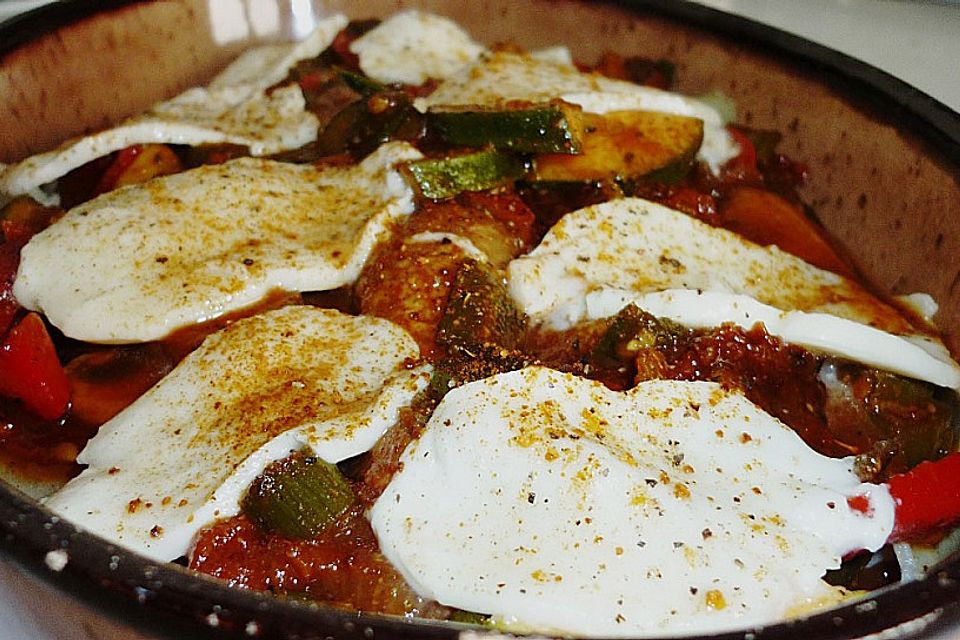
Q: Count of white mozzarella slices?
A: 7